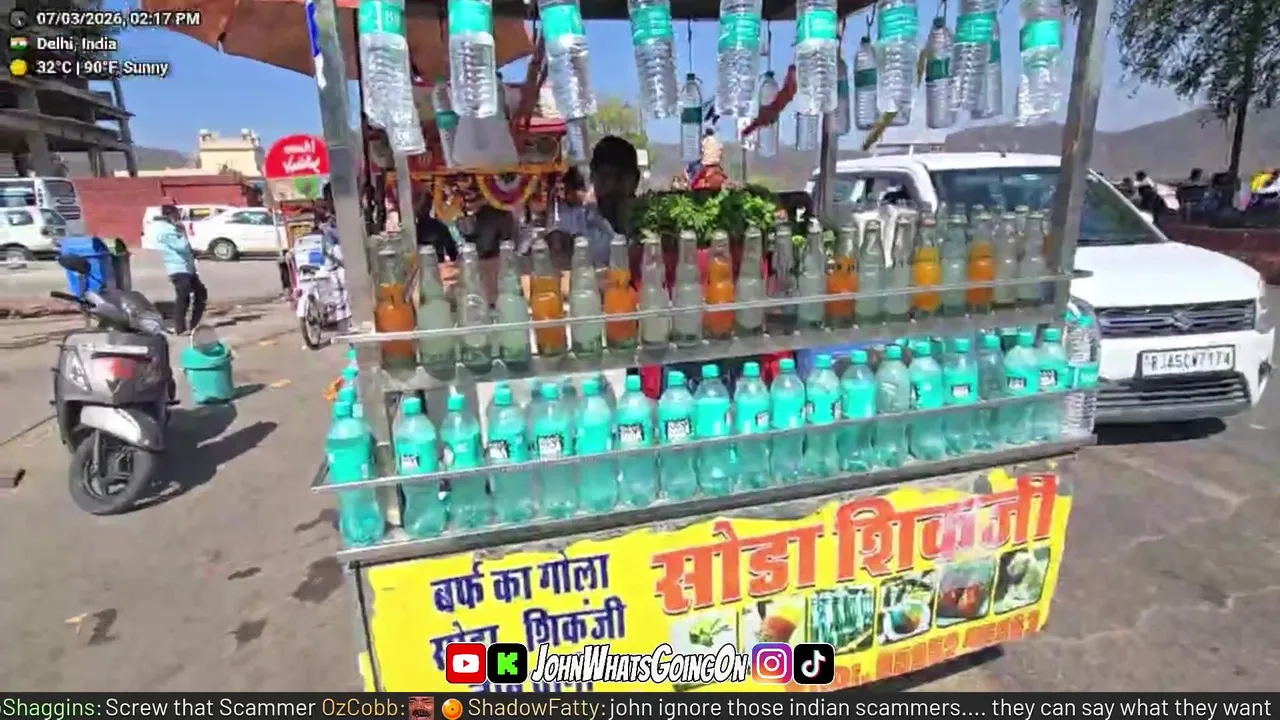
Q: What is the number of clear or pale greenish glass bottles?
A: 14